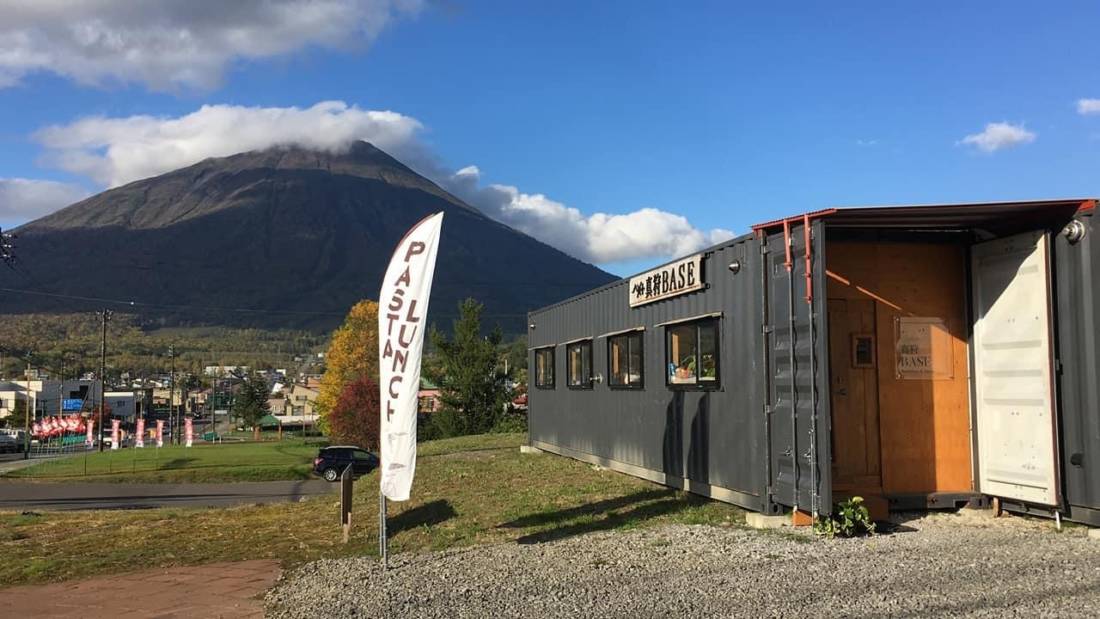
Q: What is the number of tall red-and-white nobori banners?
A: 5